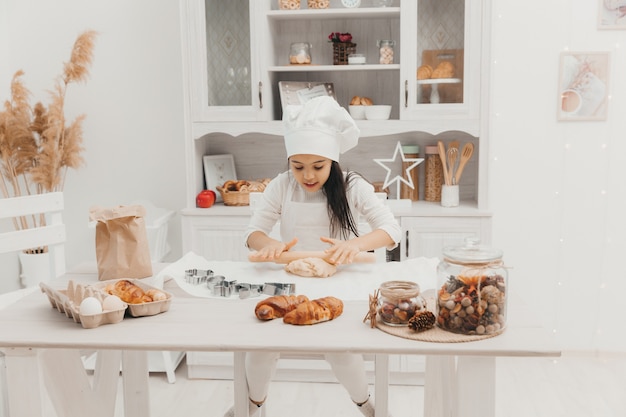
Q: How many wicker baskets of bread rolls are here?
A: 1